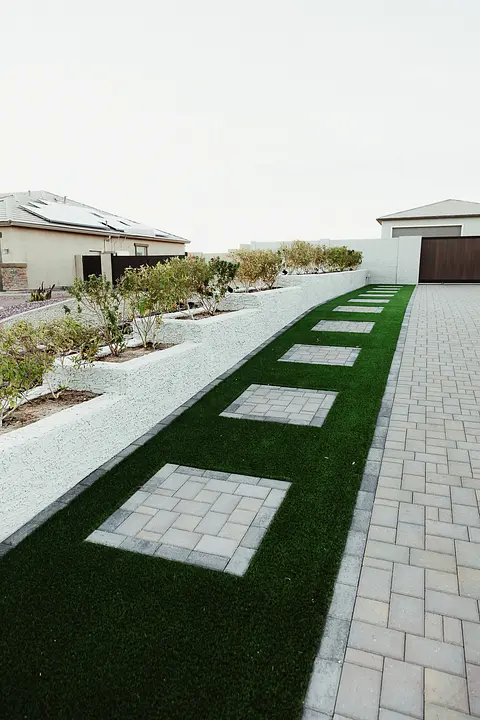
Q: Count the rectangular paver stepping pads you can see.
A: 10